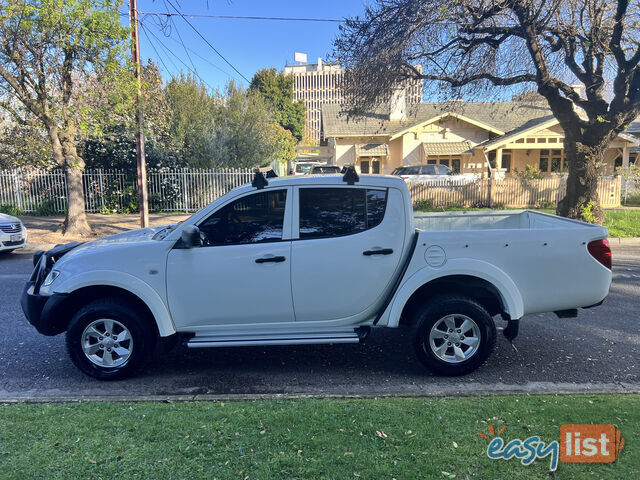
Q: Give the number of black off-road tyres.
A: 2